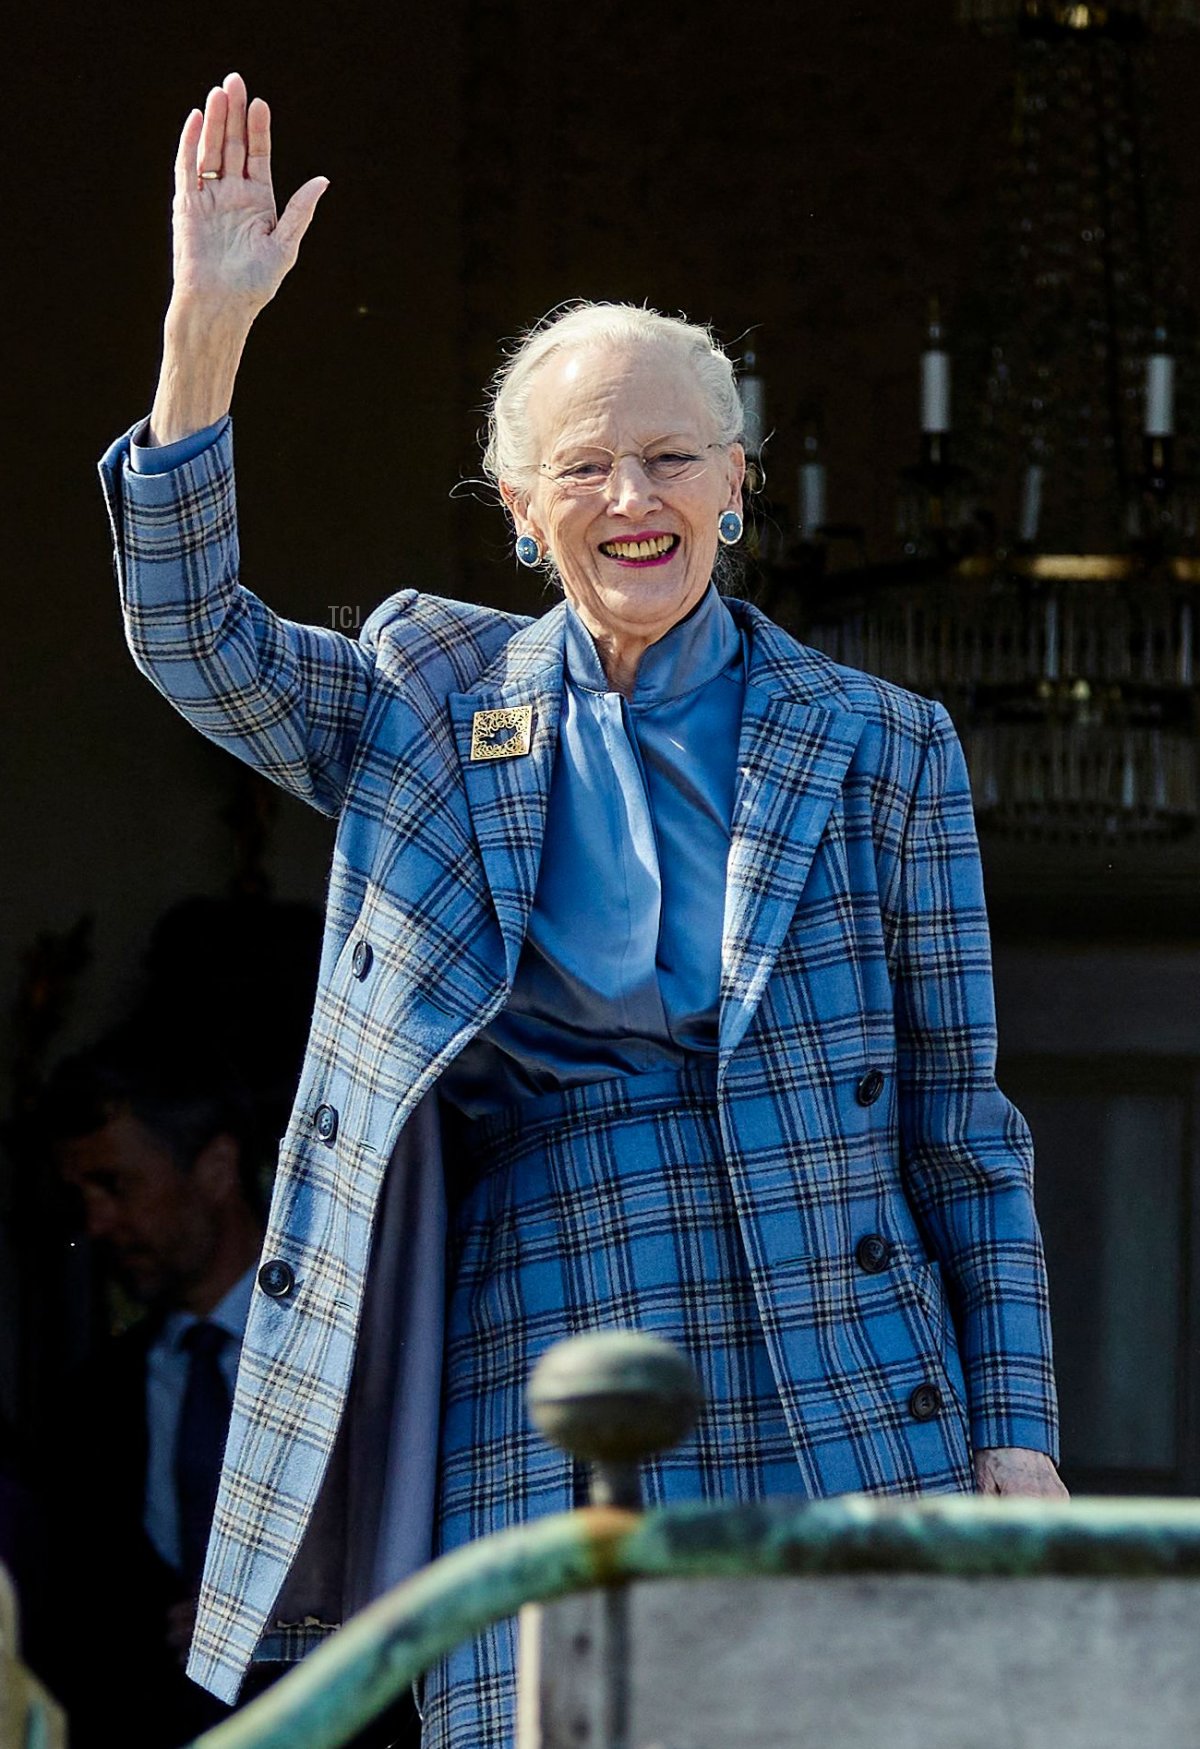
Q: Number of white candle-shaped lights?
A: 5